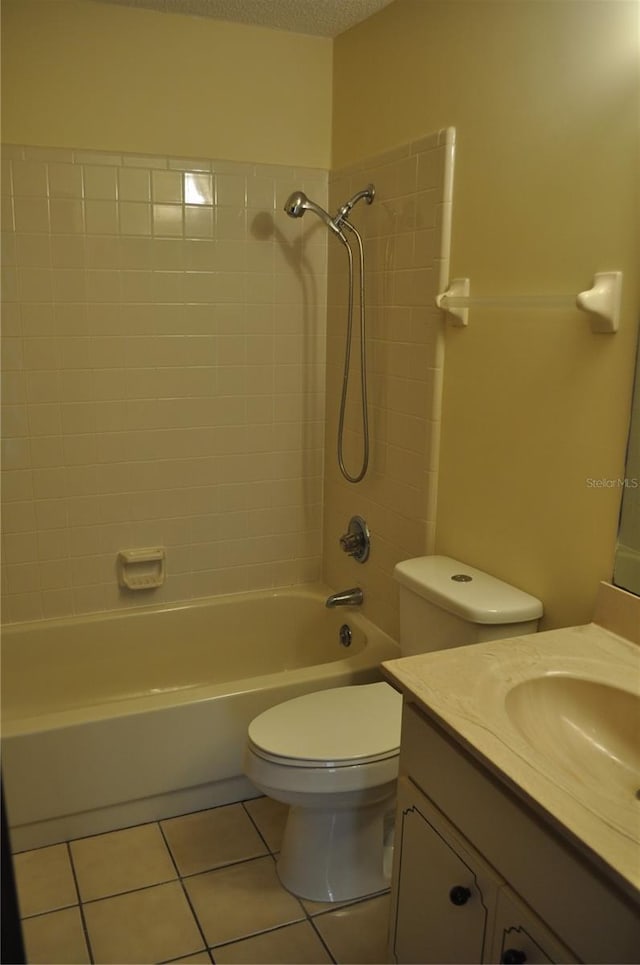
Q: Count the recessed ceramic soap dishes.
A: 1